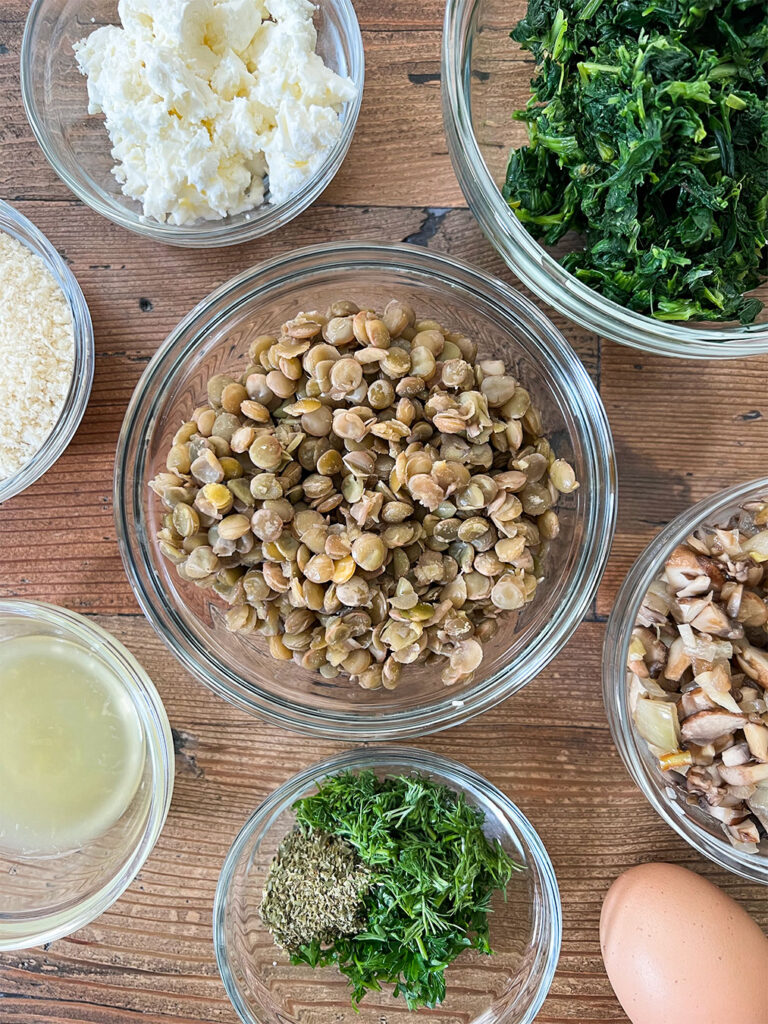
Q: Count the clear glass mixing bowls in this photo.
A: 7